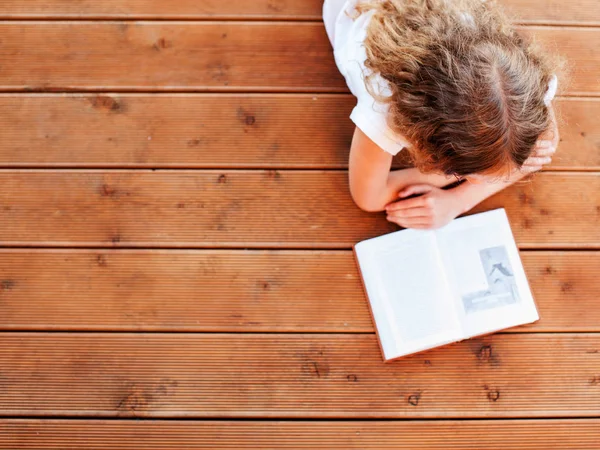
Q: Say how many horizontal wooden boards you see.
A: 7